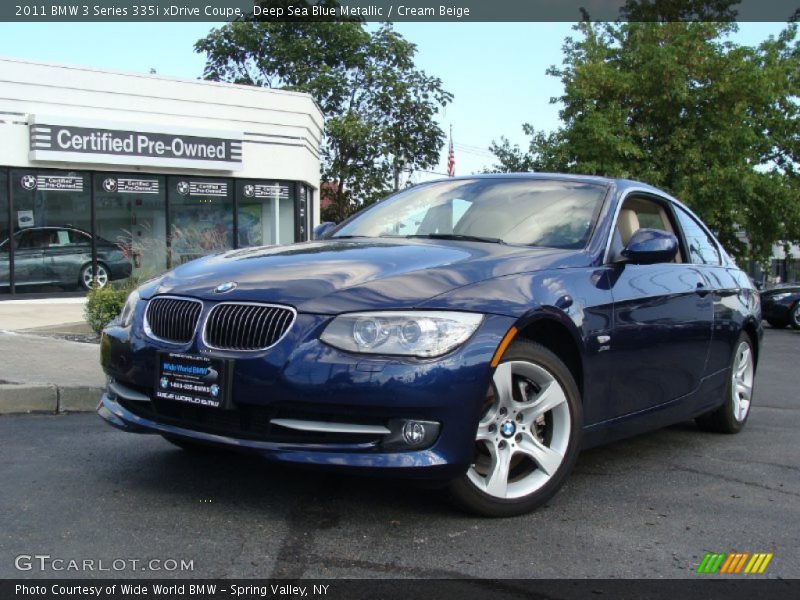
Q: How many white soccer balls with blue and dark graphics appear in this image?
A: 0